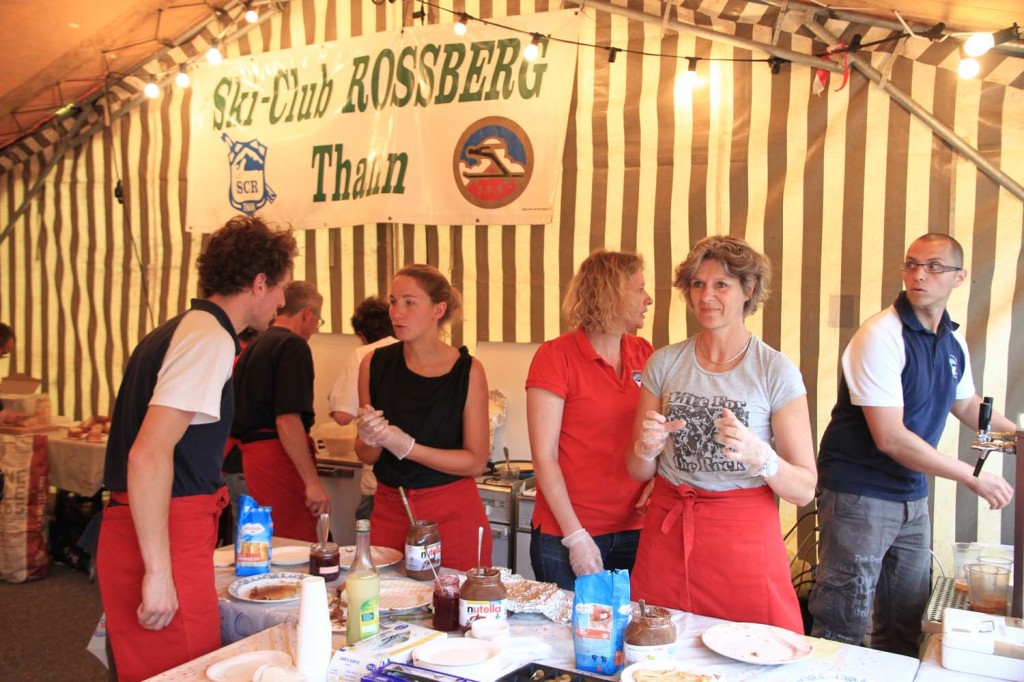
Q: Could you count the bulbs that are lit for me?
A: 9